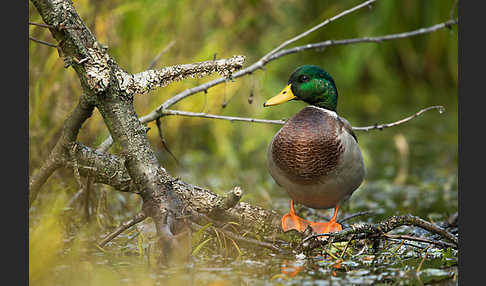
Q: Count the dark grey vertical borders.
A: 2